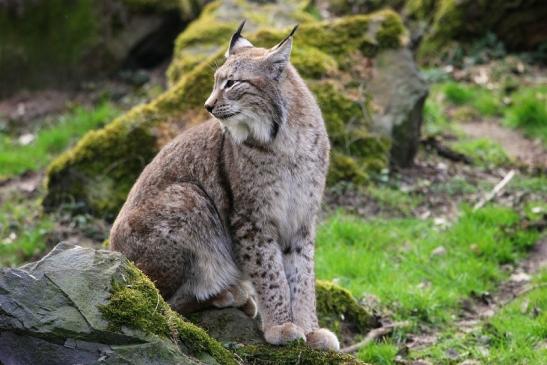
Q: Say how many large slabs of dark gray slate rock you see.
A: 1